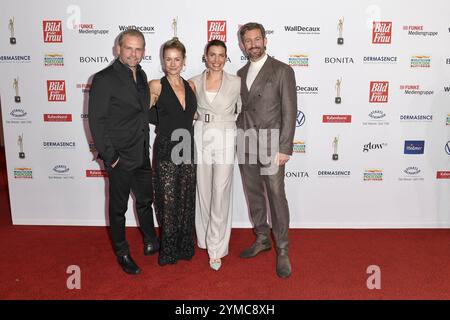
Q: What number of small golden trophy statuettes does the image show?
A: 7